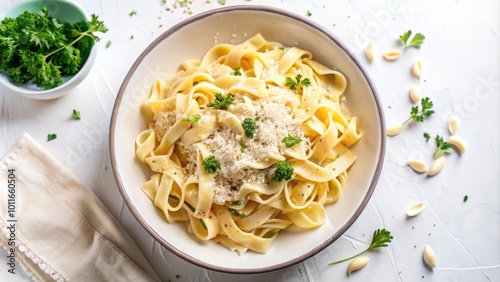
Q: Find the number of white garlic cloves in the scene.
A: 12